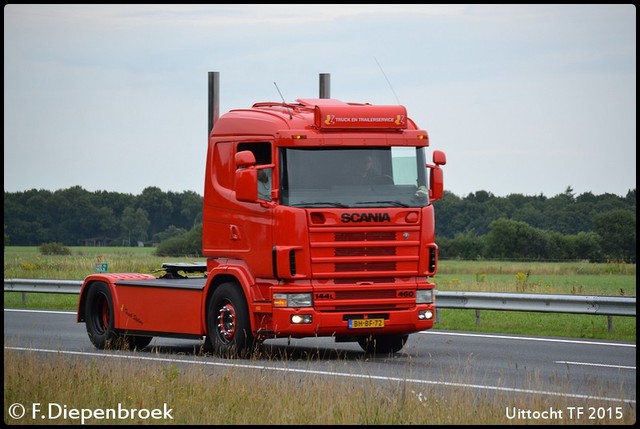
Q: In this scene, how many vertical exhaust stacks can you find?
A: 2